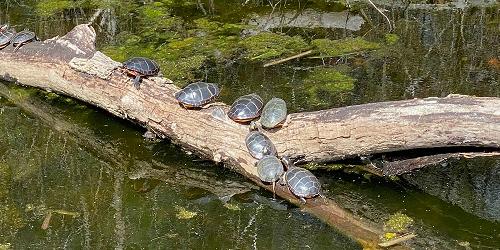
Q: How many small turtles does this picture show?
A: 9